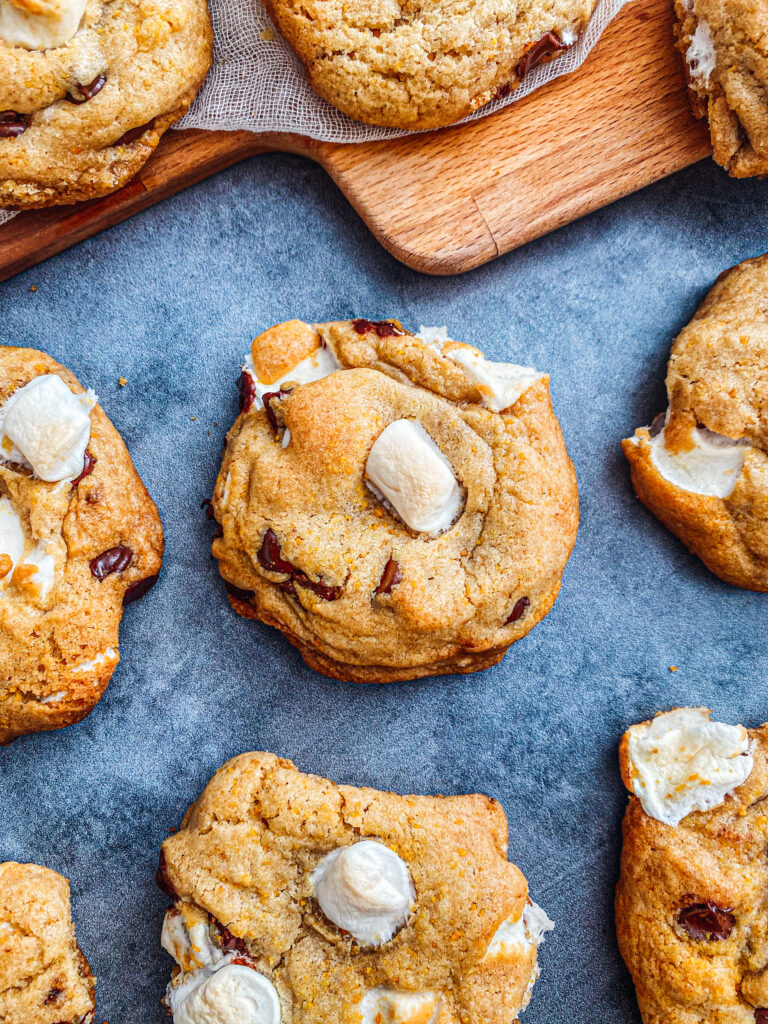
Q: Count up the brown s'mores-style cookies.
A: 9